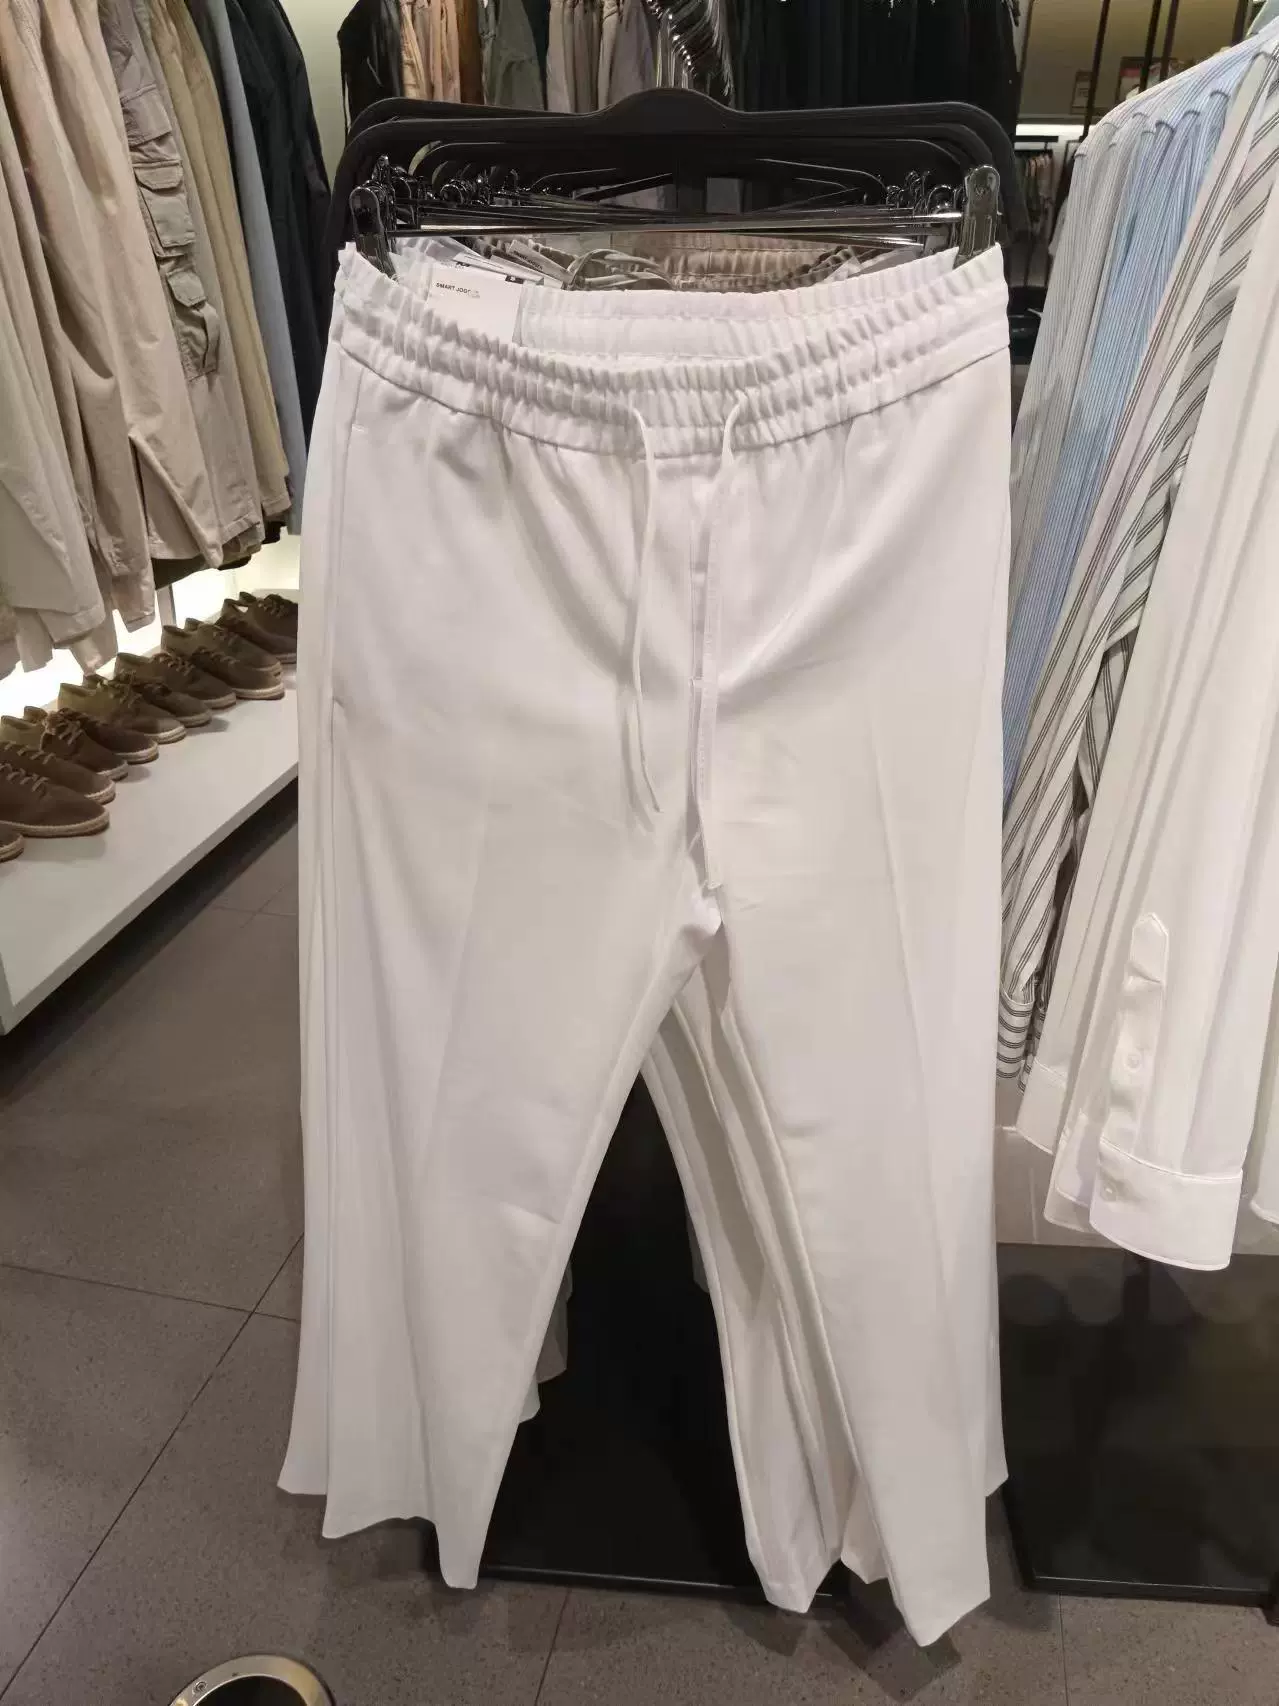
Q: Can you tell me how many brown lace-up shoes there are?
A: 12